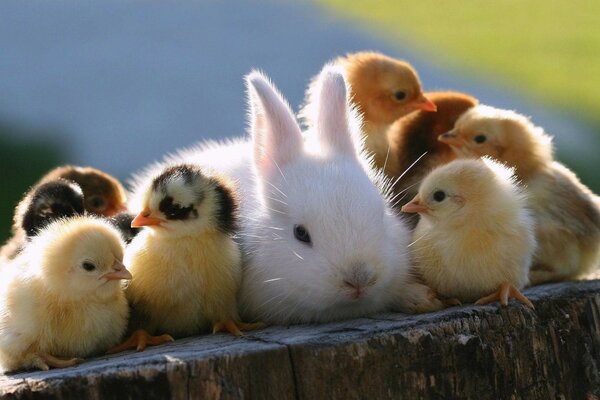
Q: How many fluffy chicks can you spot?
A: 8